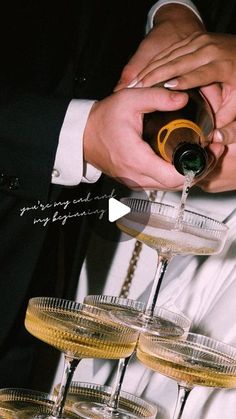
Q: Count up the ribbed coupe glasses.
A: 6